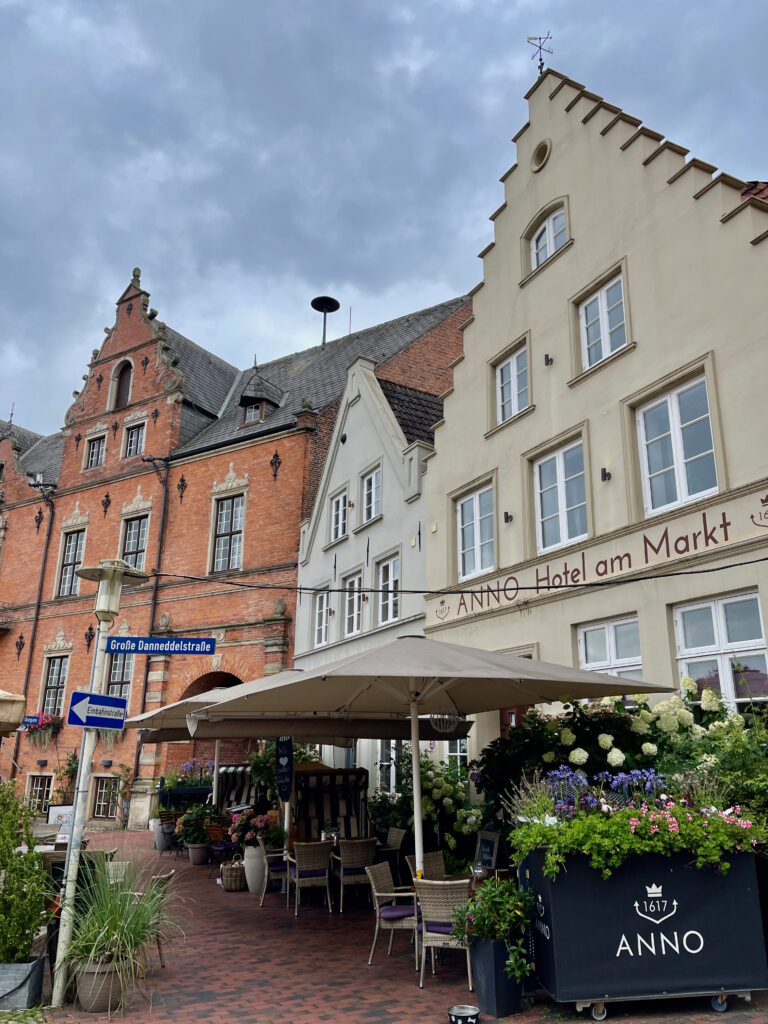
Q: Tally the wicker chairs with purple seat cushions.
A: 5